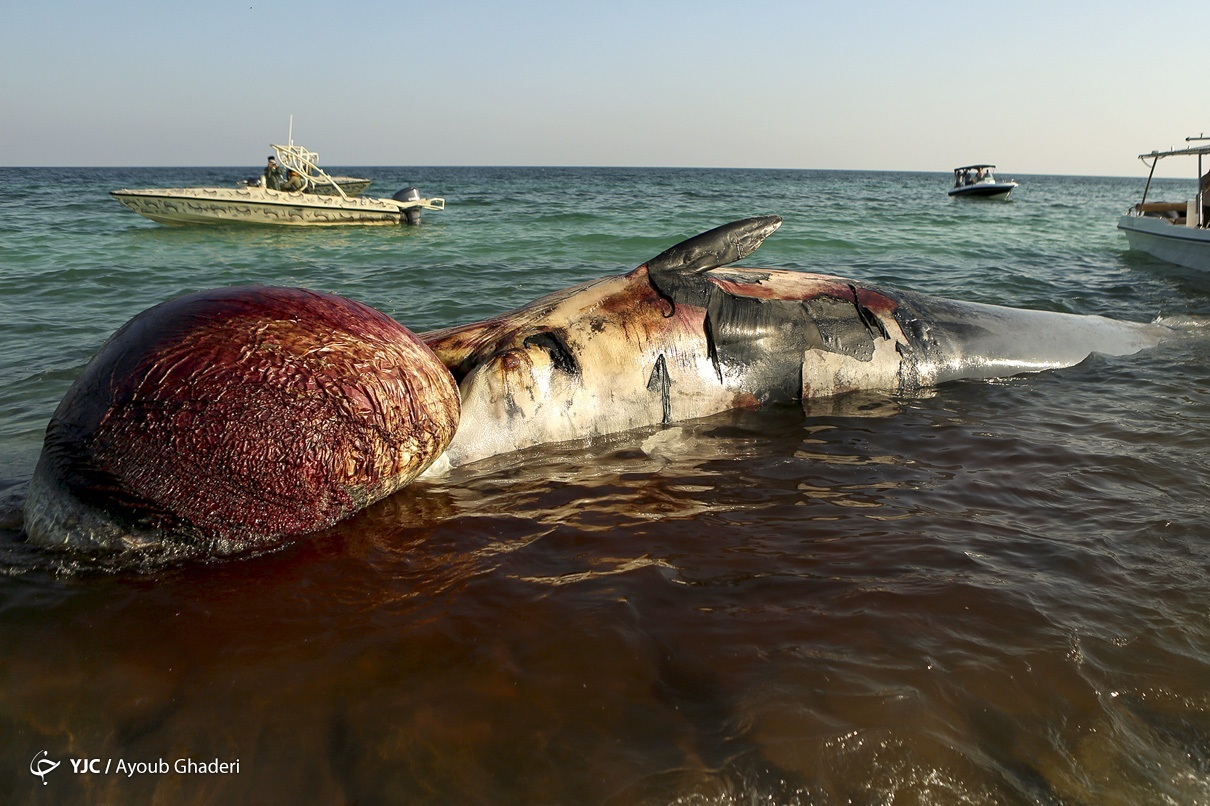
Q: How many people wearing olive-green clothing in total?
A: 2